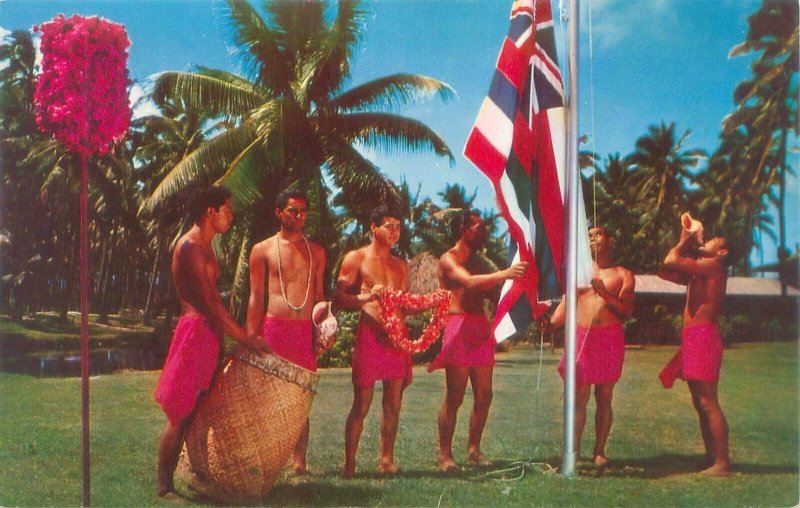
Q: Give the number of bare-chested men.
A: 6